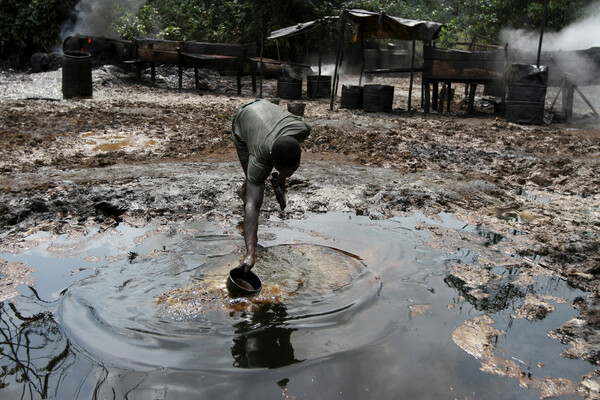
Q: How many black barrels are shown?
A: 6